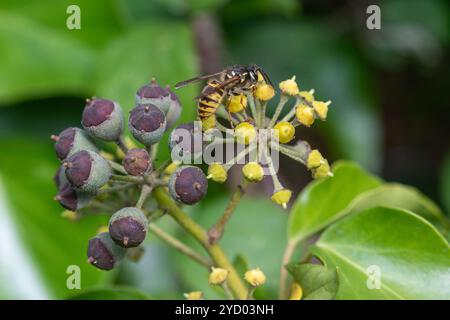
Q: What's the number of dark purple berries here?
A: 13